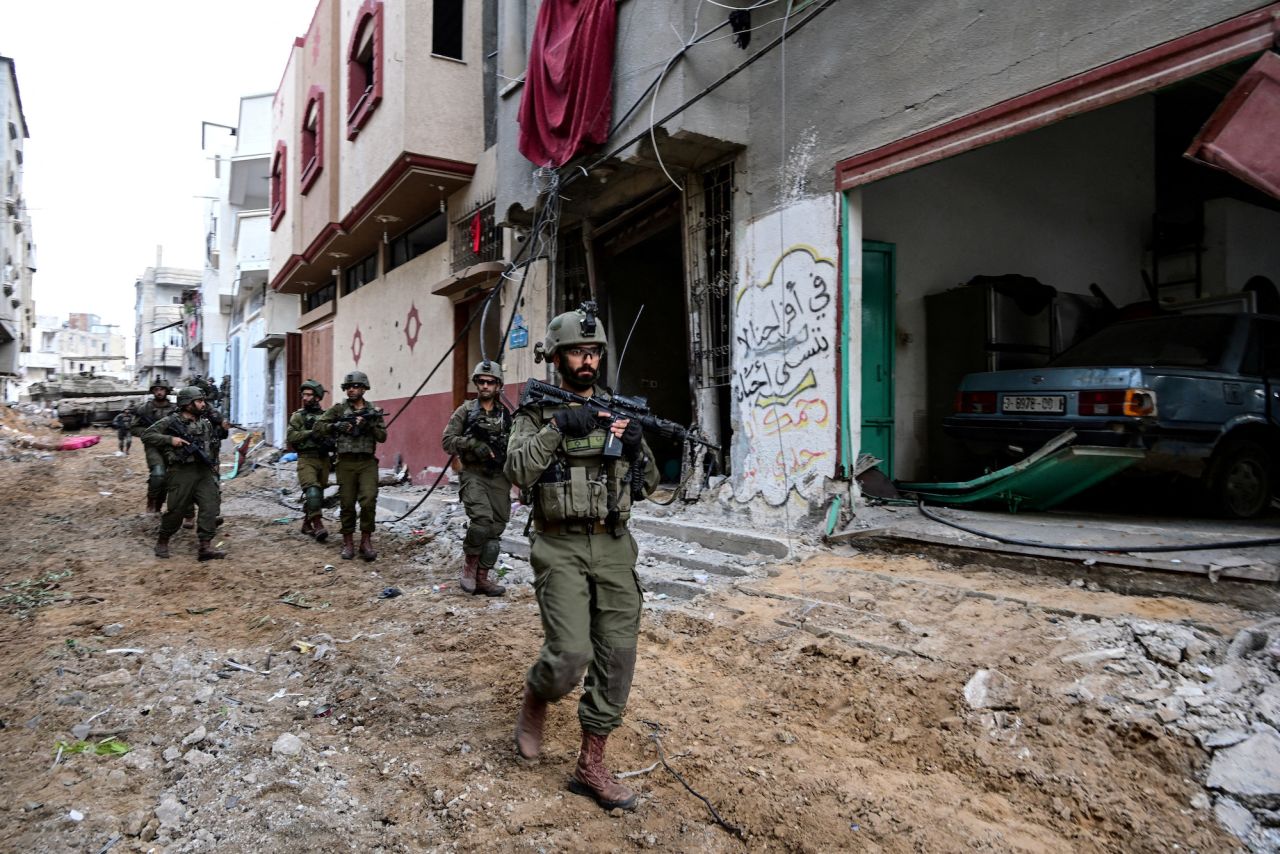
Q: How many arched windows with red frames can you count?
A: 3